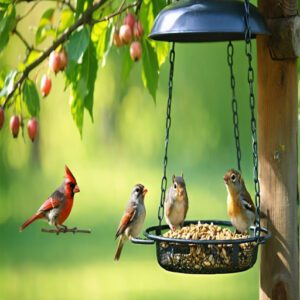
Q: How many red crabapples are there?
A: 11